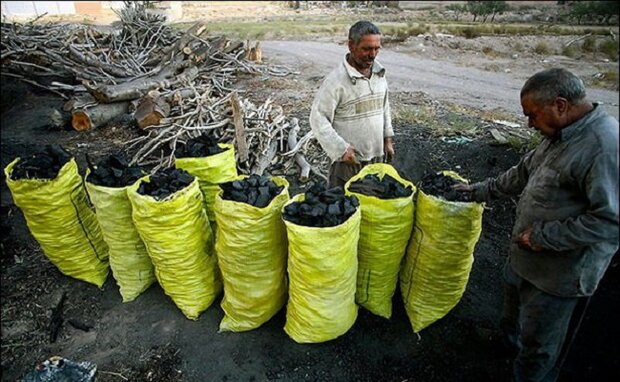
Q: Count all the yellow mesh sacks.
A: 8